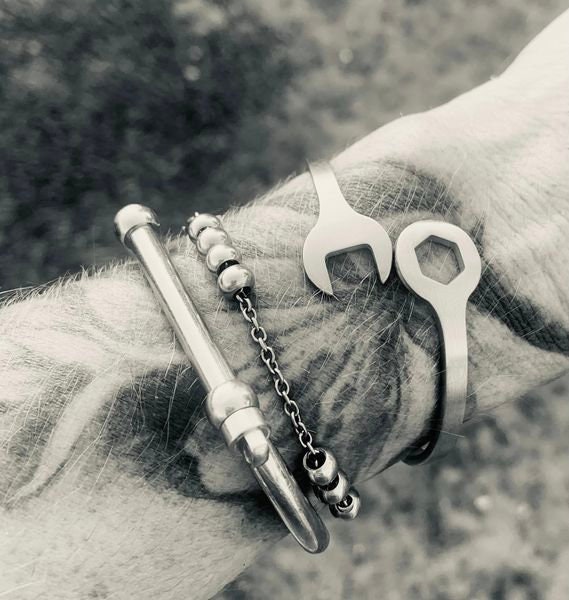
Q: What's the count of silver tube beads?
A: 7